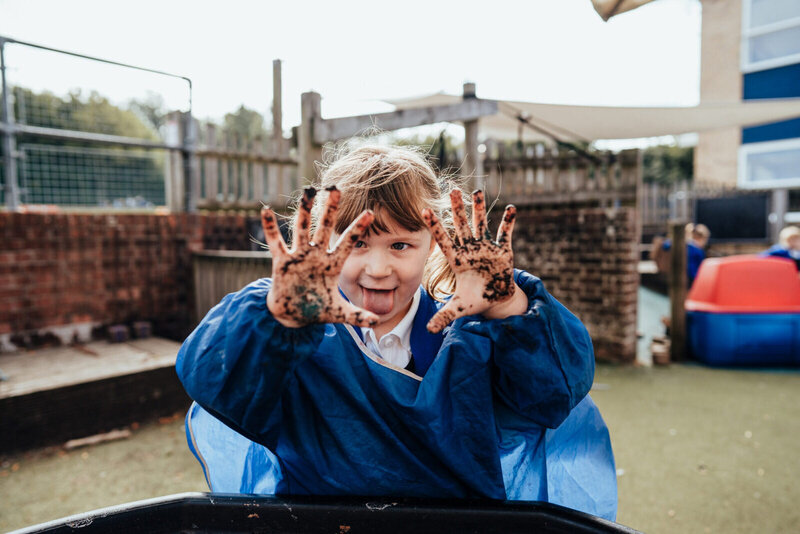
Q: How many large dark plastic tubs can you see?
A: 1